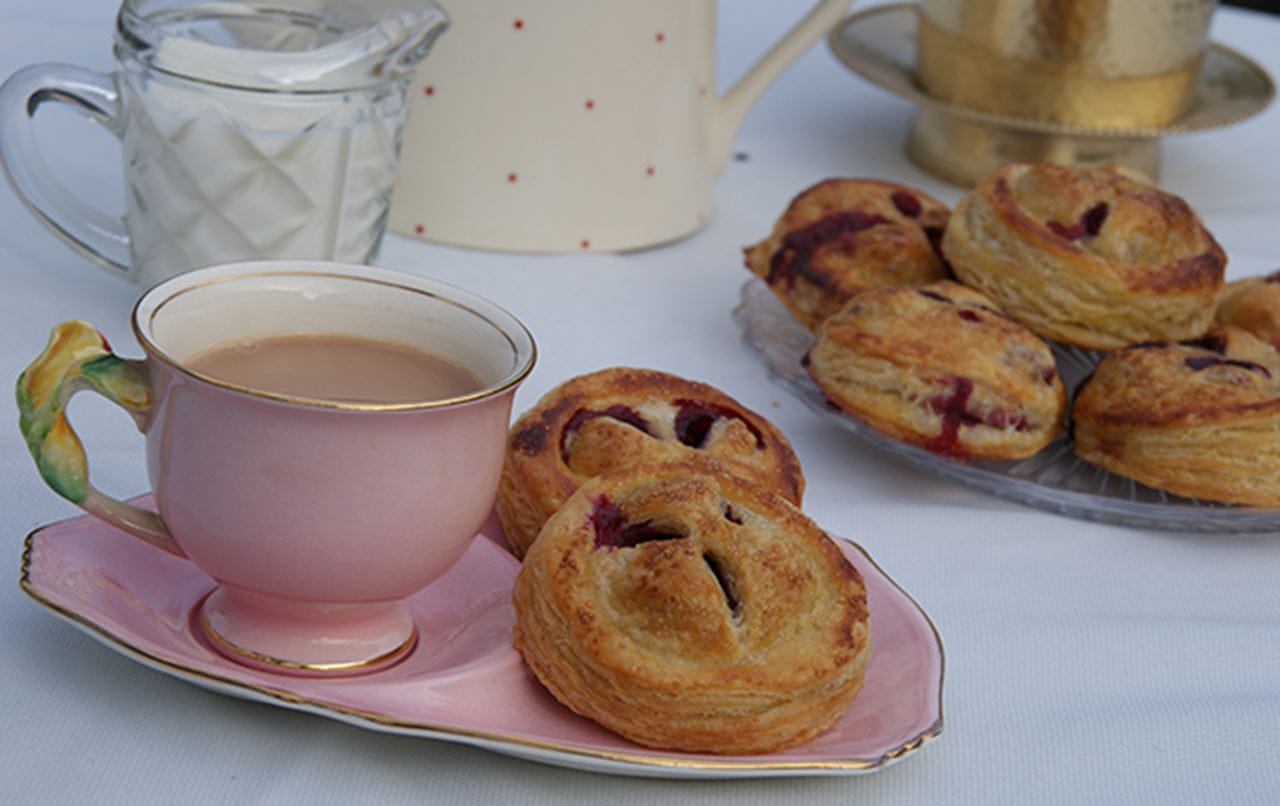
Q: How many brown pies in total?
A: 7